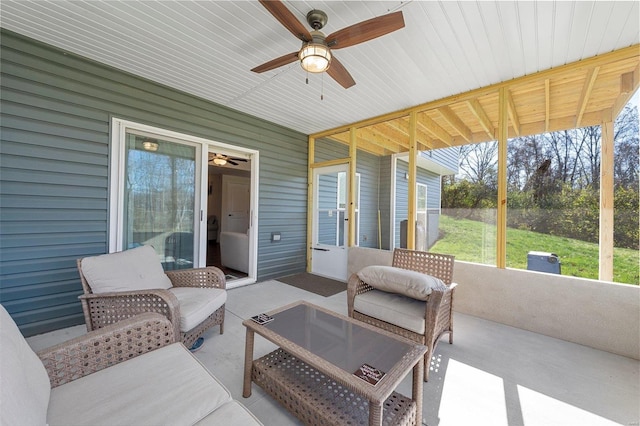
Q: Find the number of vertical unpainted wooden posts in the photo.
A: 5